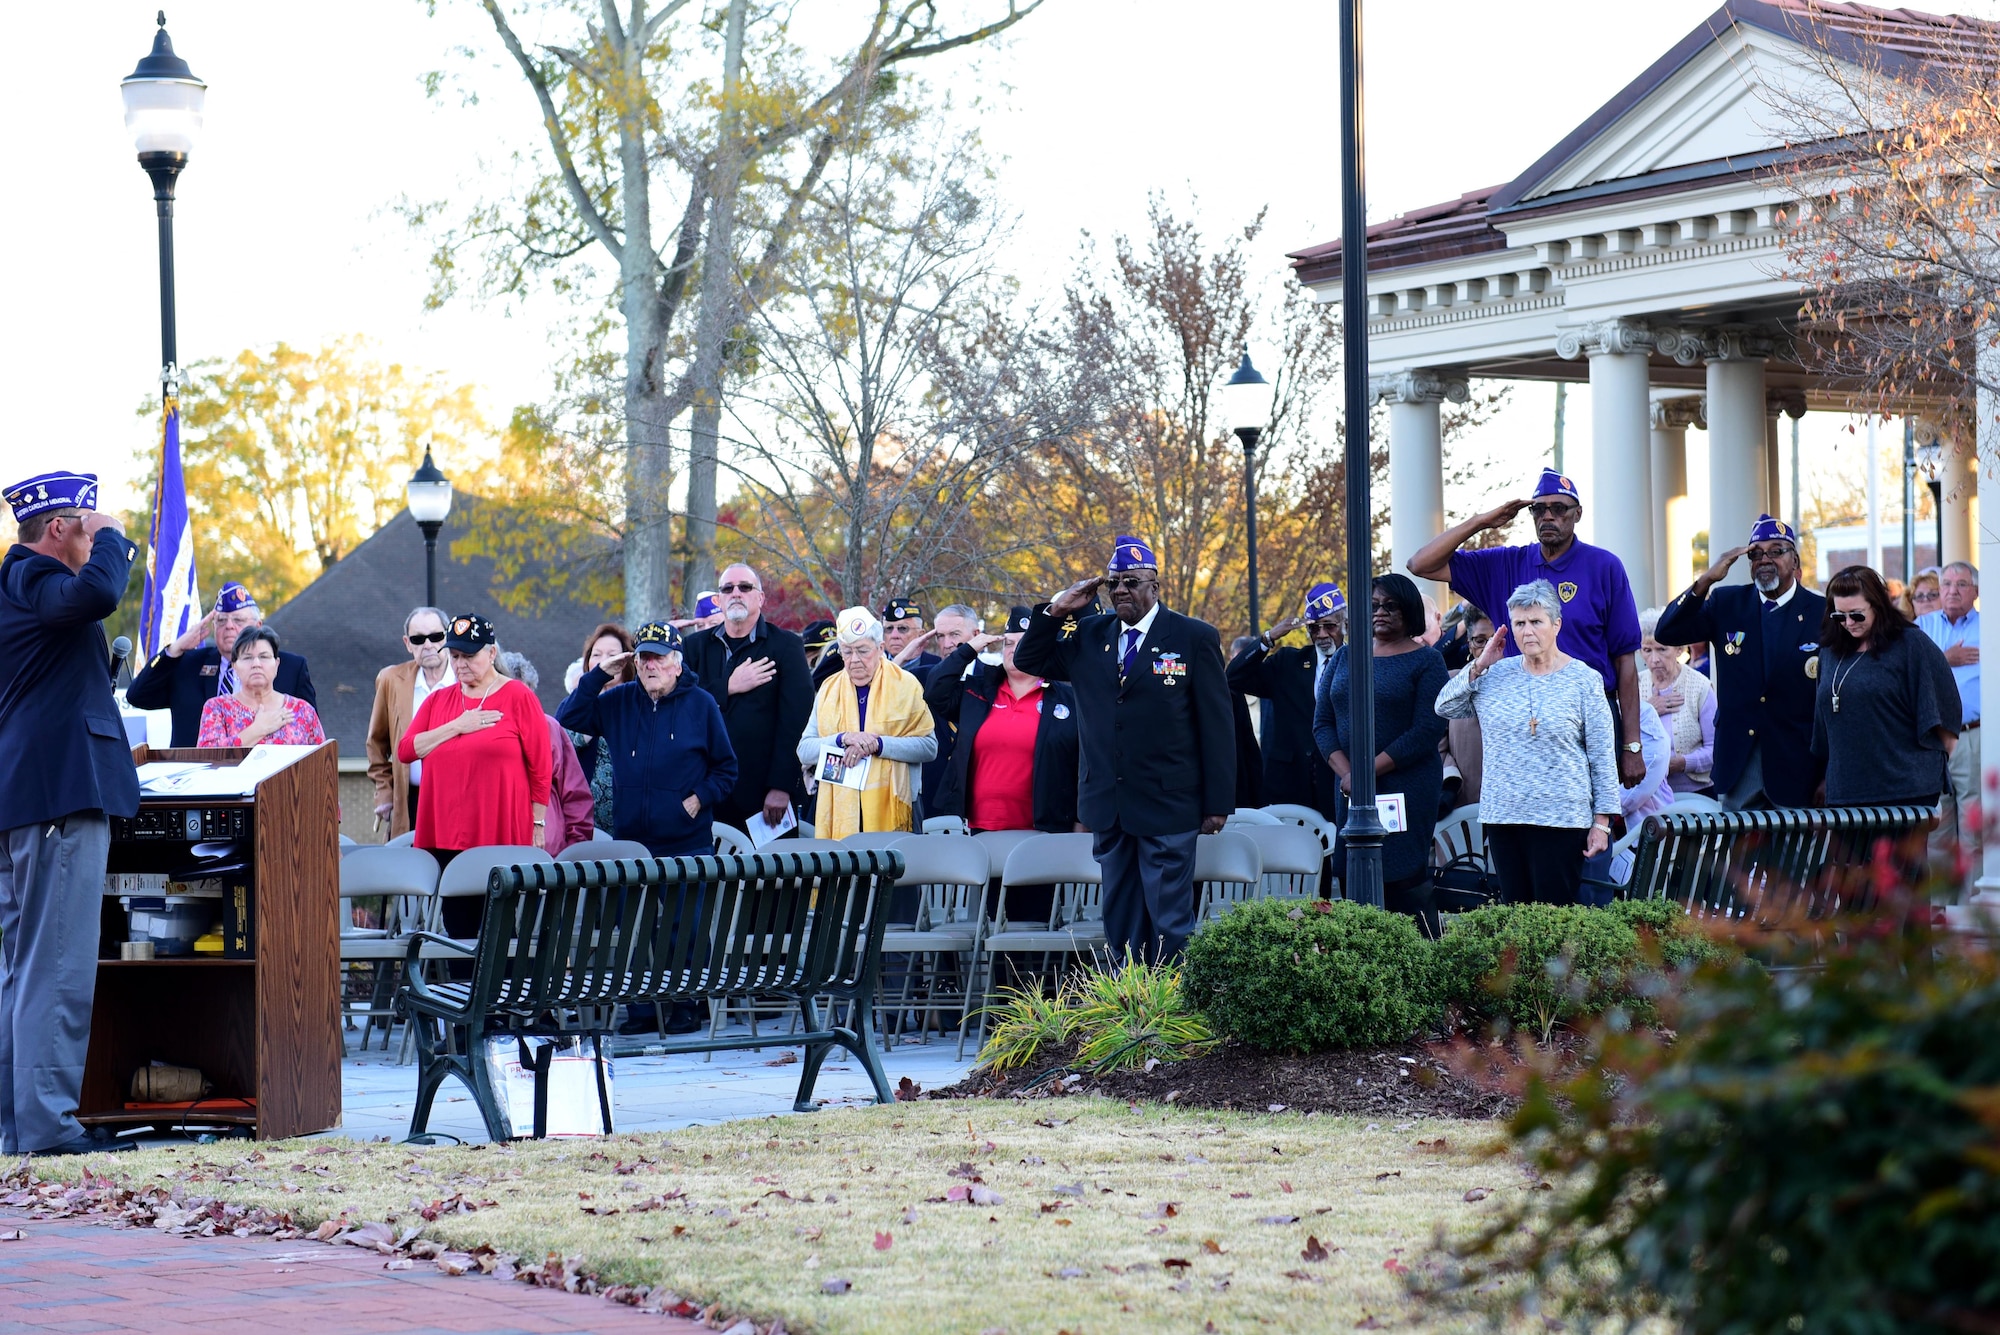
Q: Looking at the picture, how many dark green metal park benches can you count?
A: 2